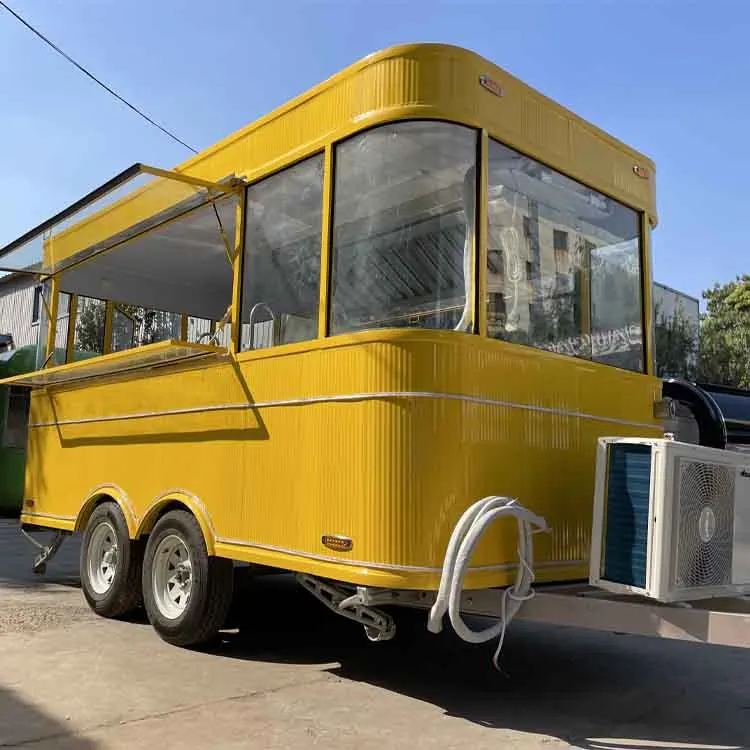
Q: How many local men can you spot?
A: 0